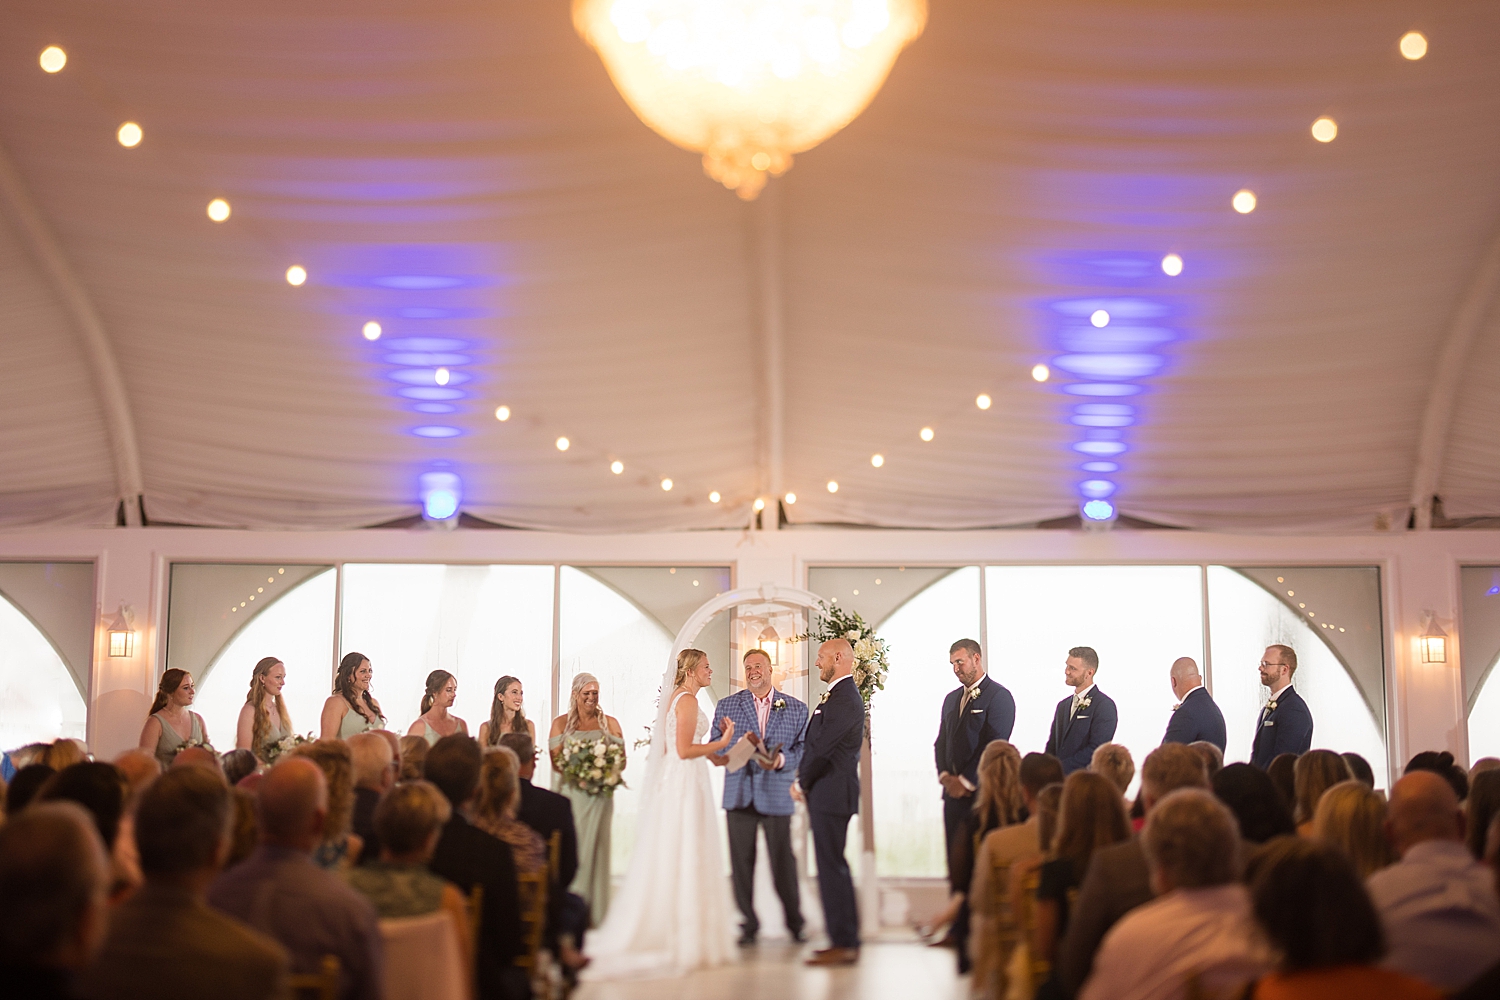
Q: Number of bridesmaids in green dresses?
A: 6